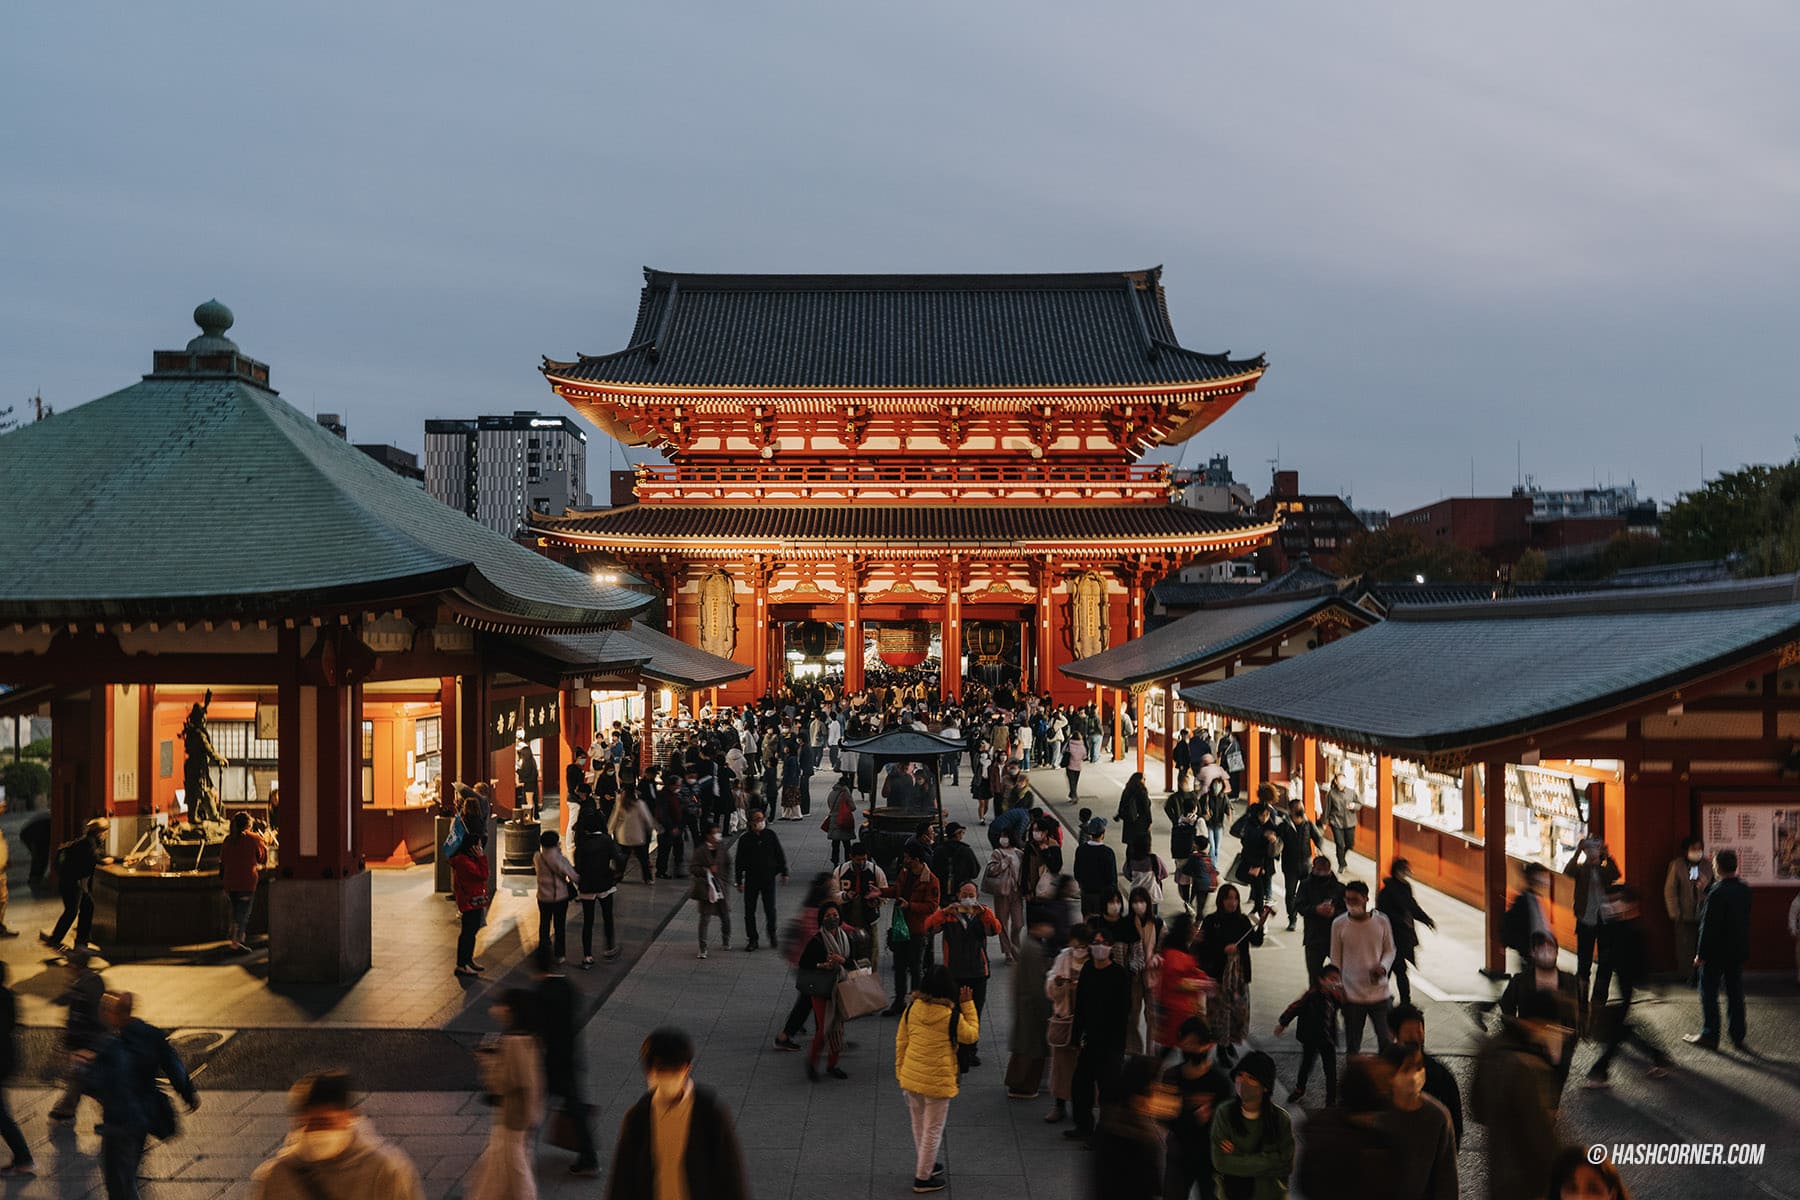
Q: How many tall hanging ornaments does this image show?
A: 2